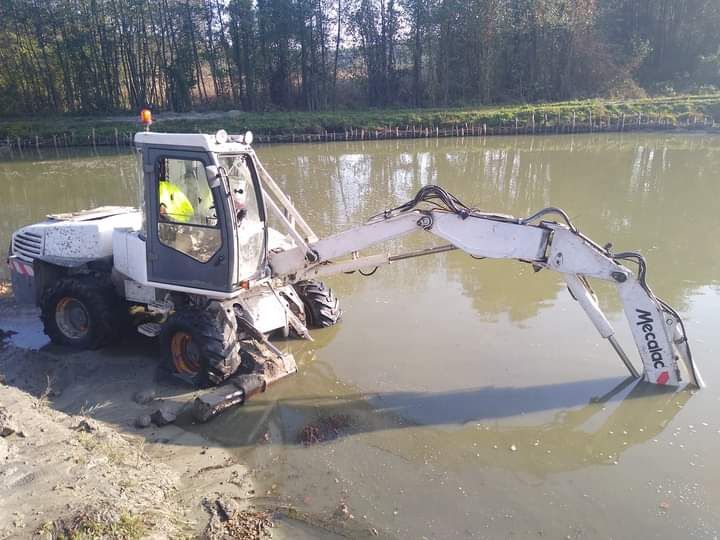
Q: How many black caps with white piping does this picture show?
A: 0